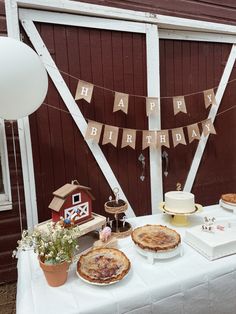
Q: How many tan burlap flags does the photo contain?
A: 13